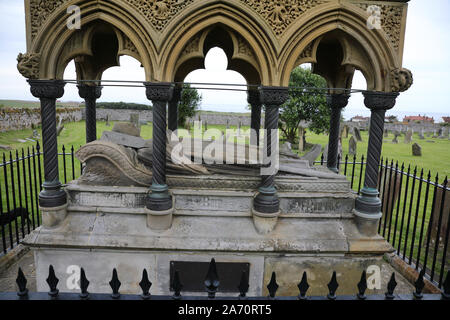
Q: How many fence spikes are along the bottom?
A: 15